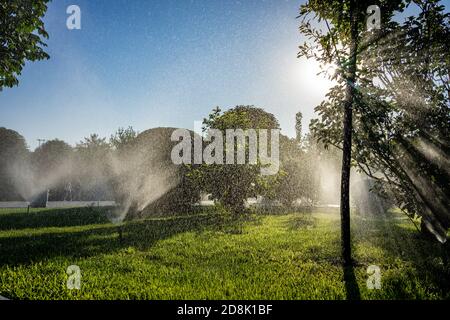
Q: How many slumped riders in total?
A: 0